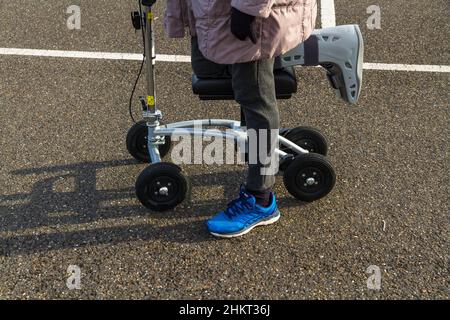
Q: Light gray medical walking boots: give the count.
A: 1